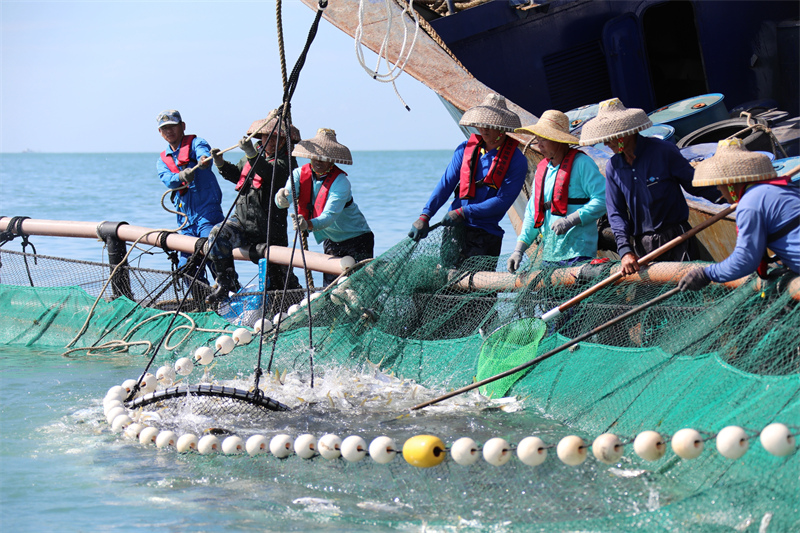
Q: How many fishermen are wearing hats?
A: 7